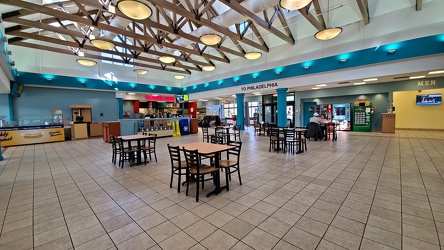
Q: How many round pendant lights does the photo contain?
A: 11